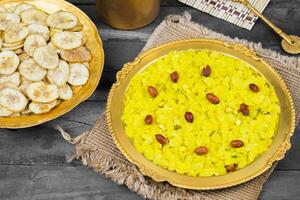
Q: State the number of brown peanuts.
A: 12